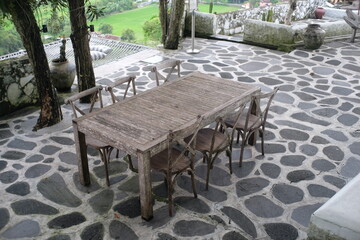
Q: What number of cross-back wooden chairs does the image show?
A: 6